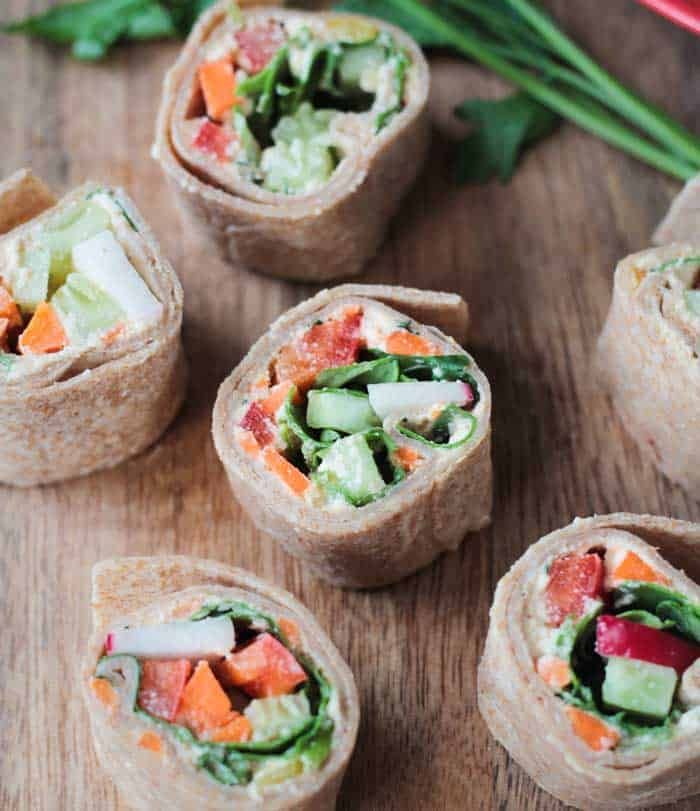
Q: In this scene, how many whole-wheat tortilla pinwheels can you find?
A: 6